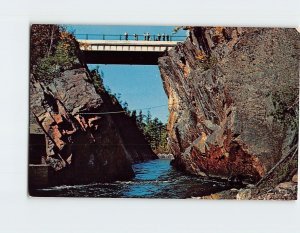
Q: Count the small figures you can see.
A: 7